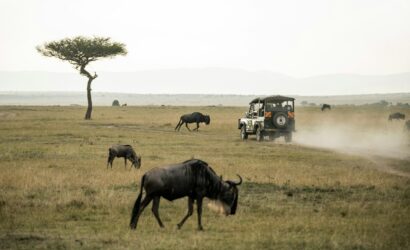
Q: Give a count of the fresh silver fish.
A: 0